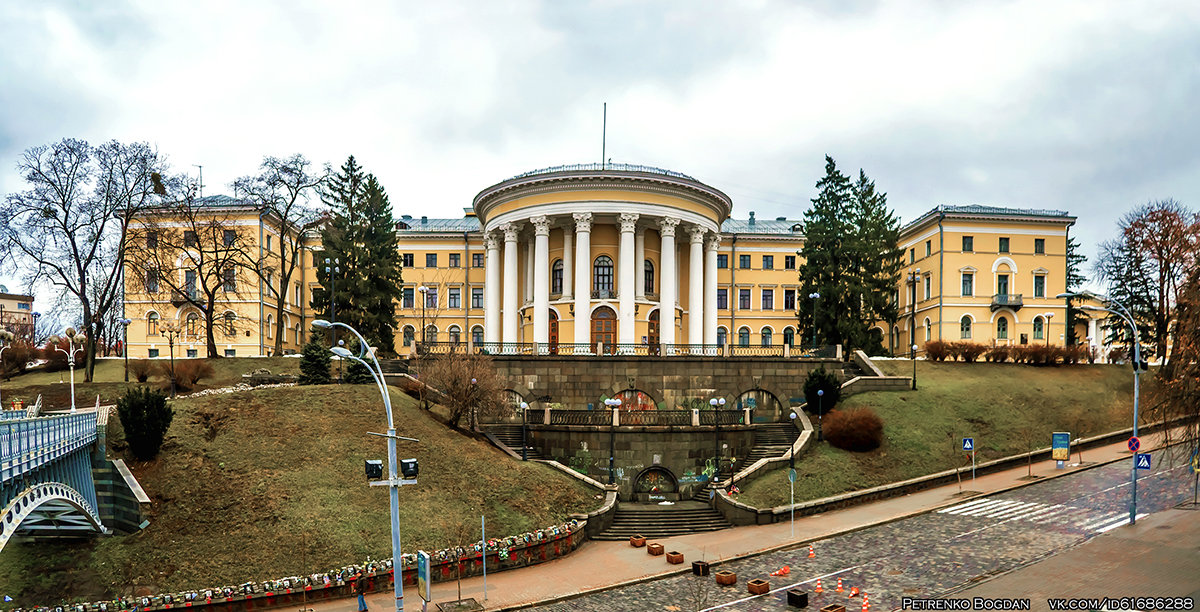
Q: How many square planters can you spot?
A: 8